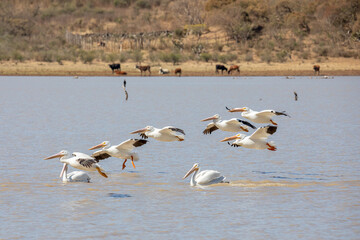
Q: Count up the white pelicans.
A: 8